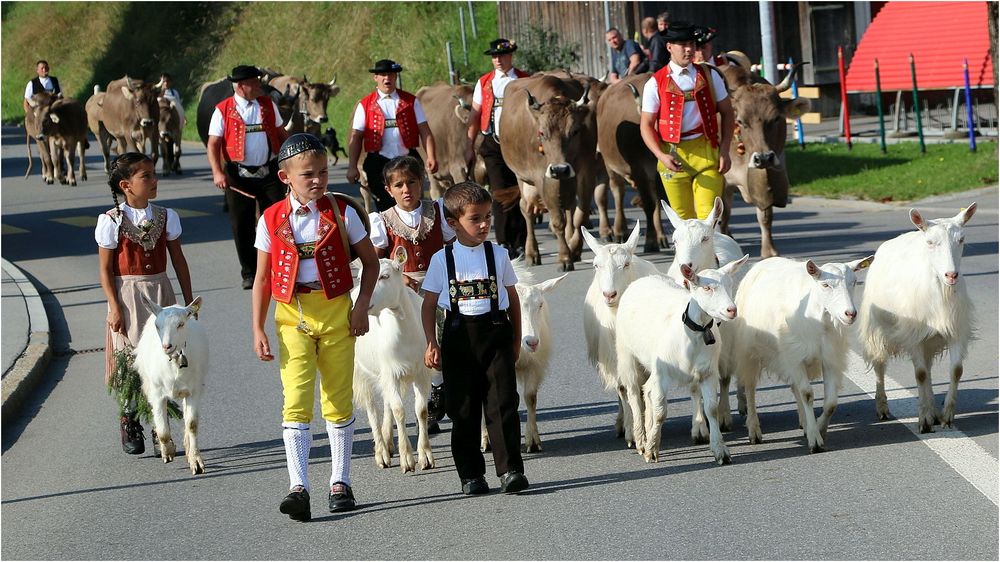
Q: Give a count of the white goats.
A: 8